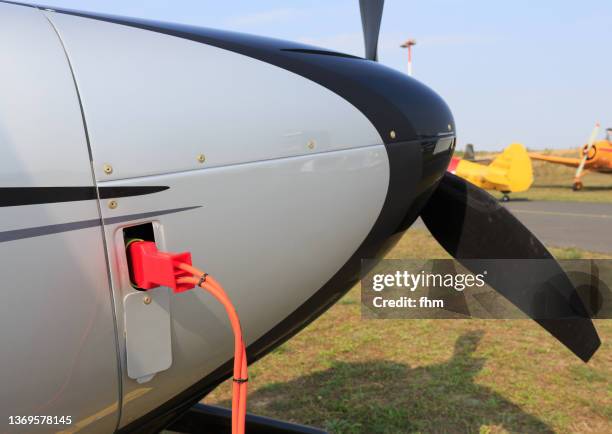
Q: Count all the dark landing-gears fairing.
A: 1